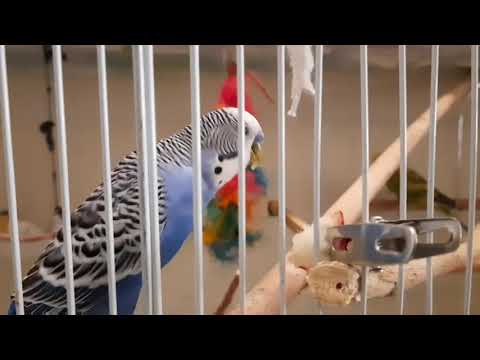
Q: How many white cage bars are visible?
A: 13